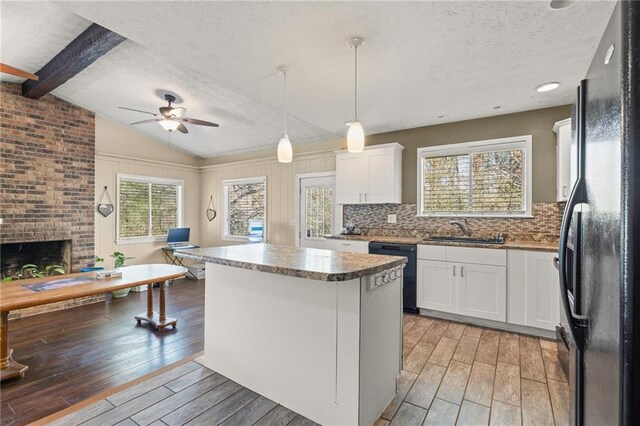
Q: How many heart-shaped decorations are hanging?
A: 2